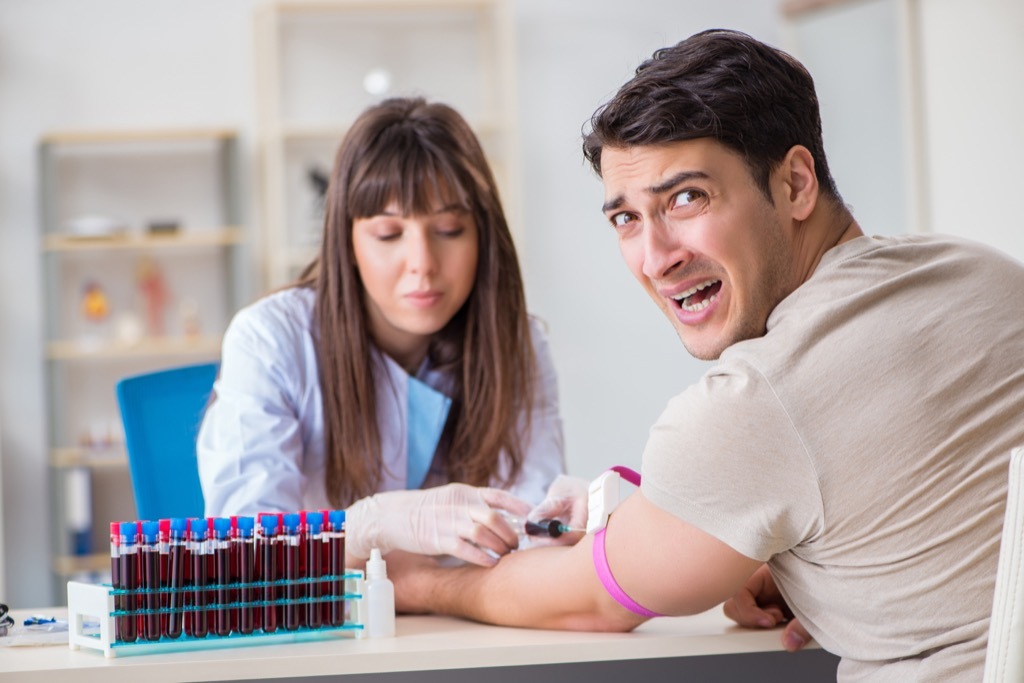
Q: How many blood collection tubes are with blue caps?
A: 10